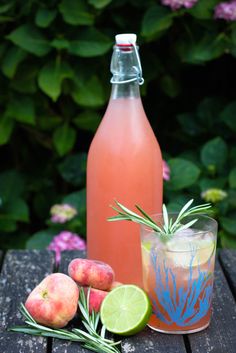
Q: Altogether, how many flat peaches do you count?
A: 3